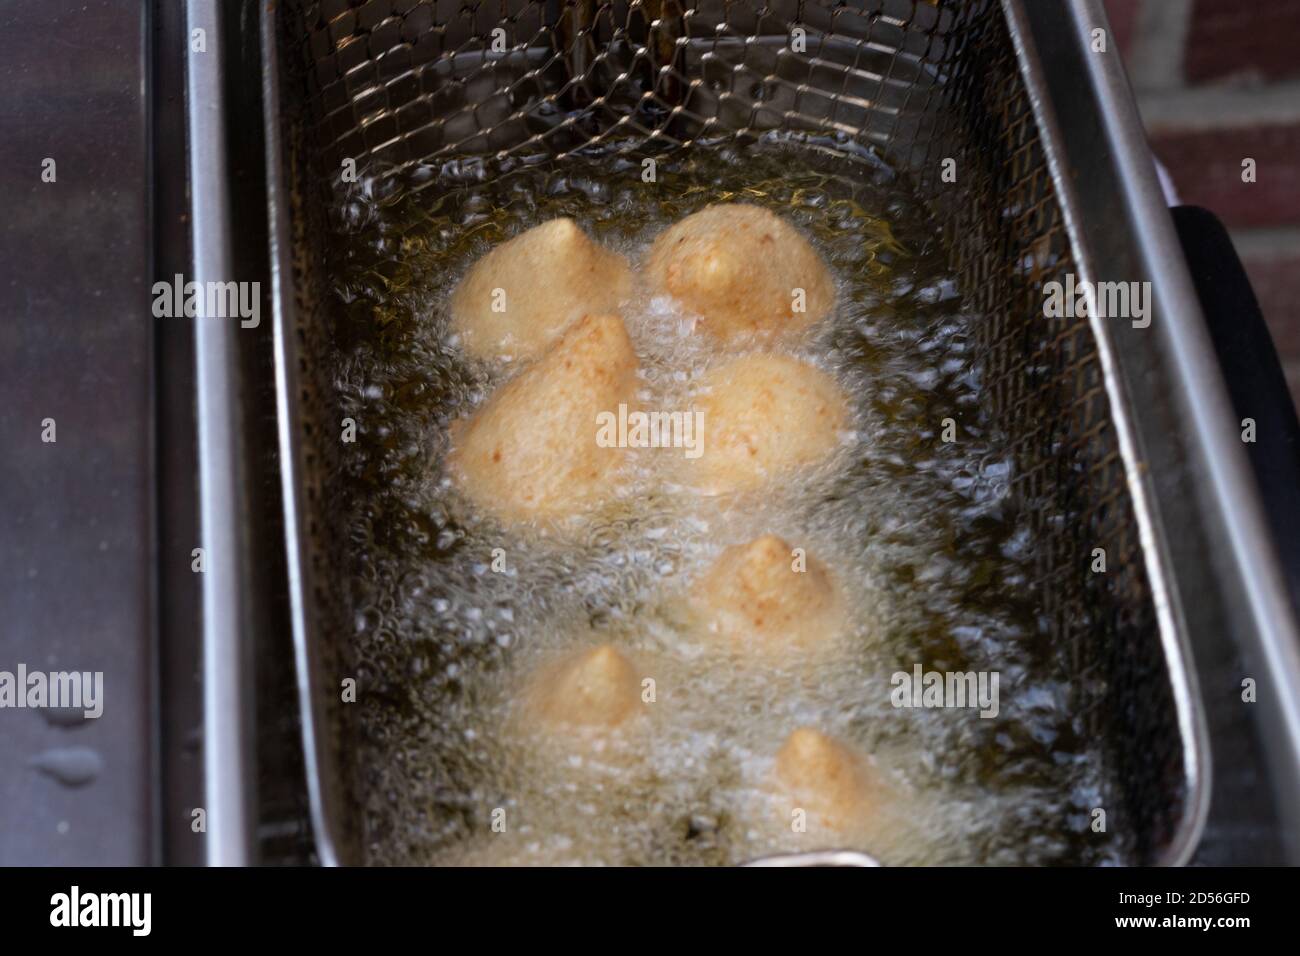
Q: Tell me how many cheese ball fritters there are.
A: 7